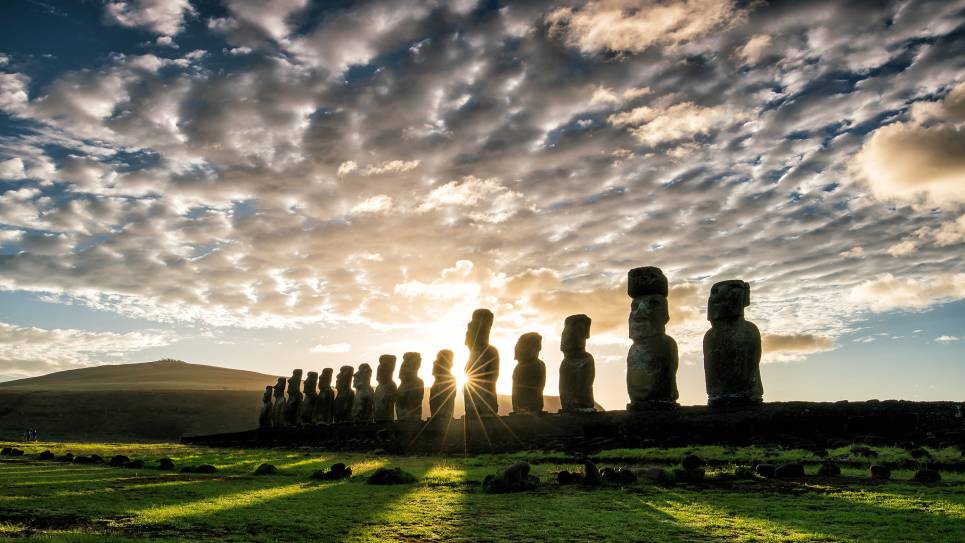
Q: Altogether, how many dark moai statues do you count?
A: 15